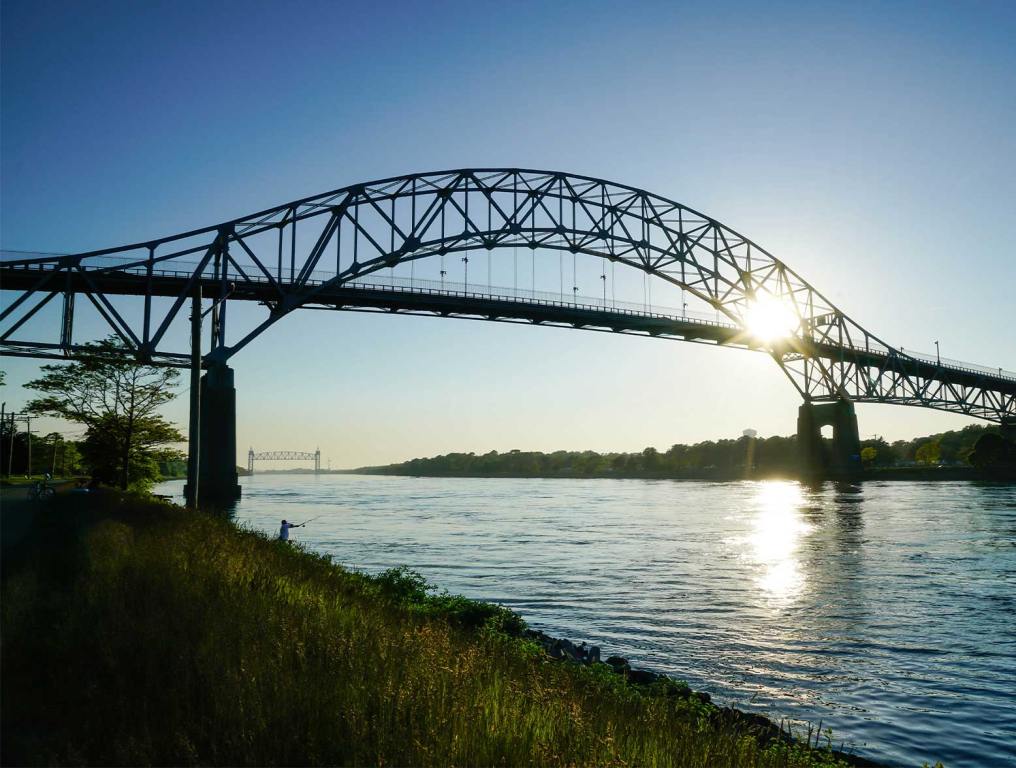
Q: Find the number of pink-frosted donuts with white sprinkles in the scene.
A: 0